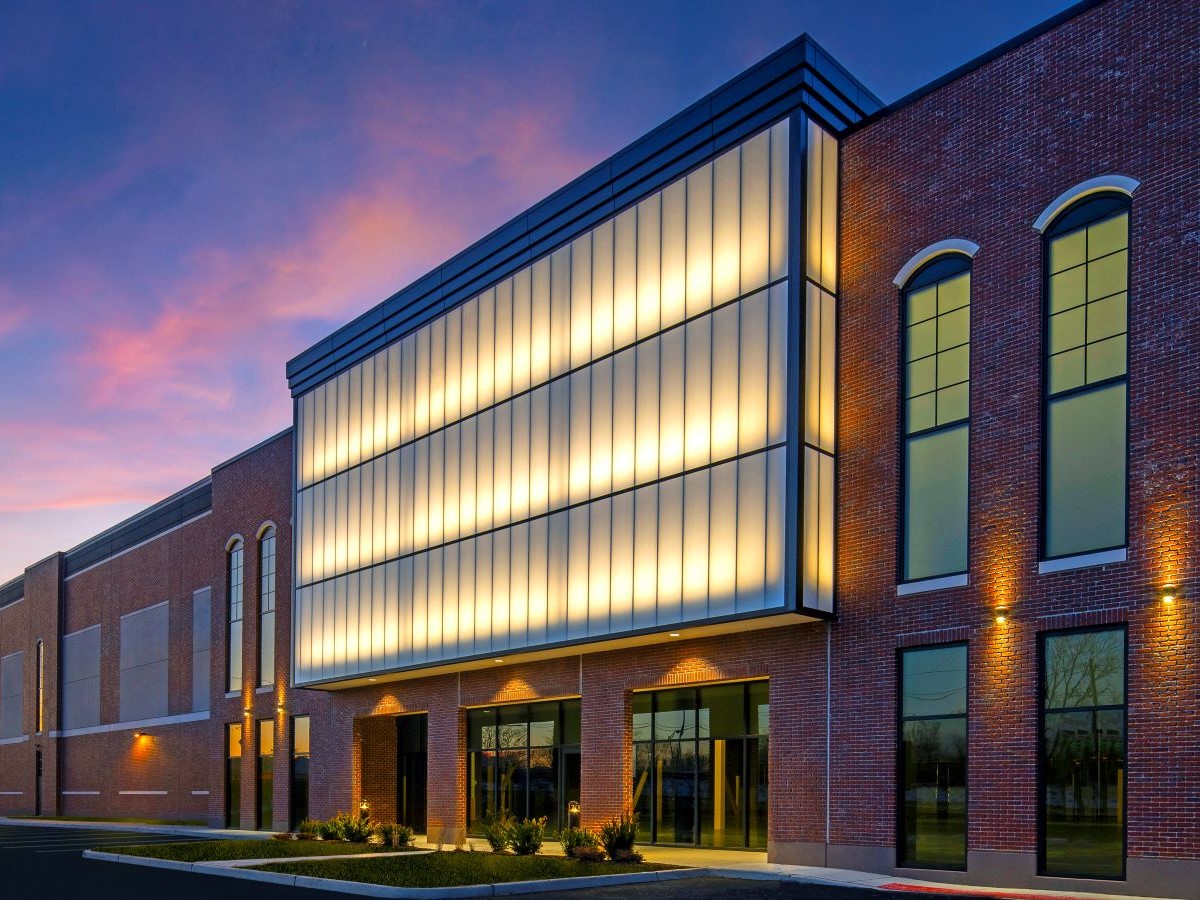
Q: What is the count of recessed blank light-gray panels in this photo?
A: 4